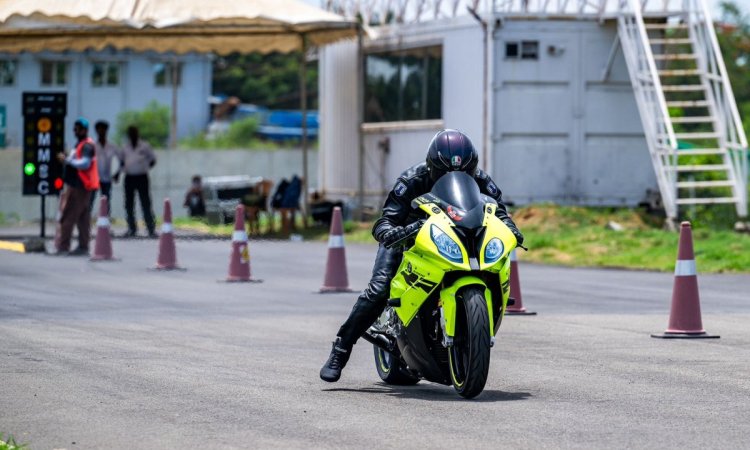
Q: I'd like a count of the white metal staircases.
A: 1